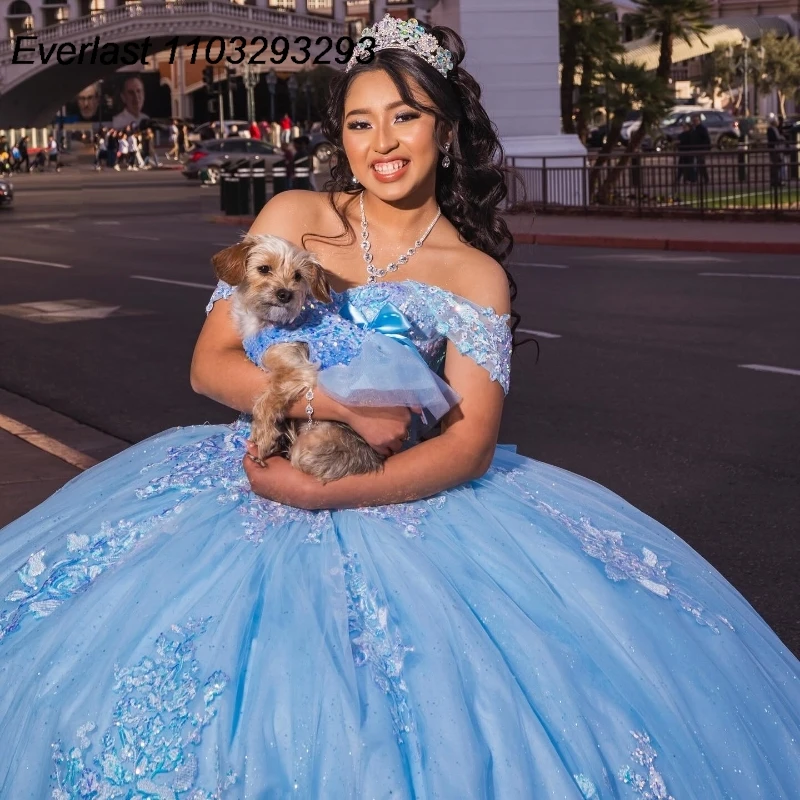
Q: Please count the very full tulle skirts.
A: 1